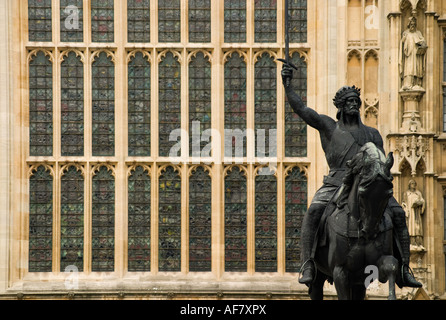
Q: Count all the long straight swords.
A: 1